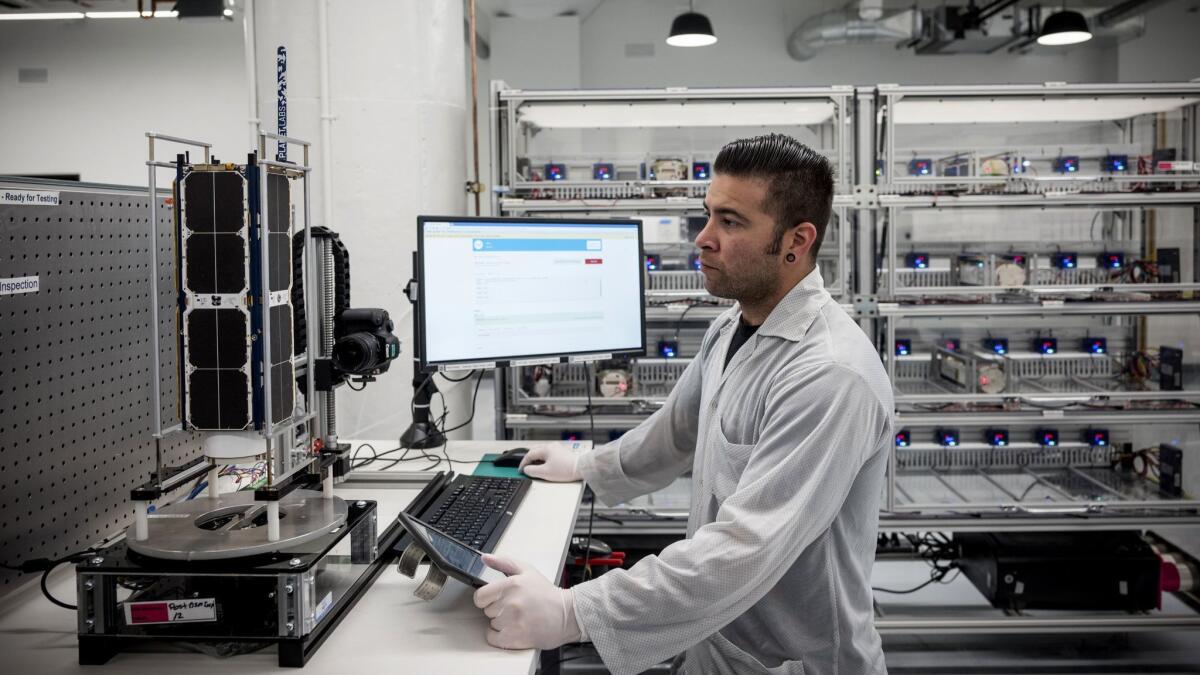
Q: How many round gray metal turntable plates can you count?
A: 1